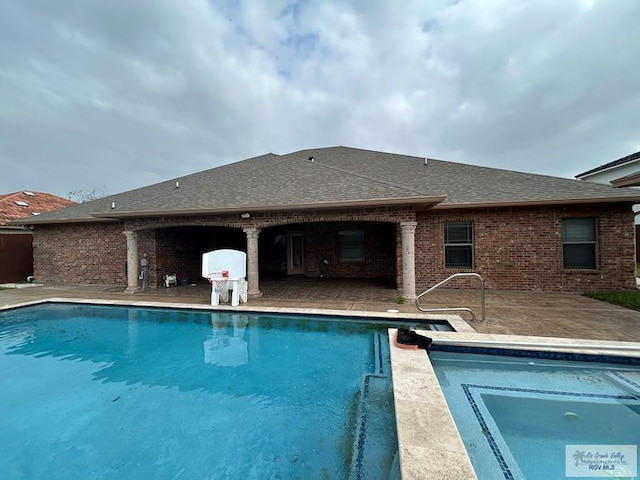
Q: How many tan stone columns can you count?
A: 3